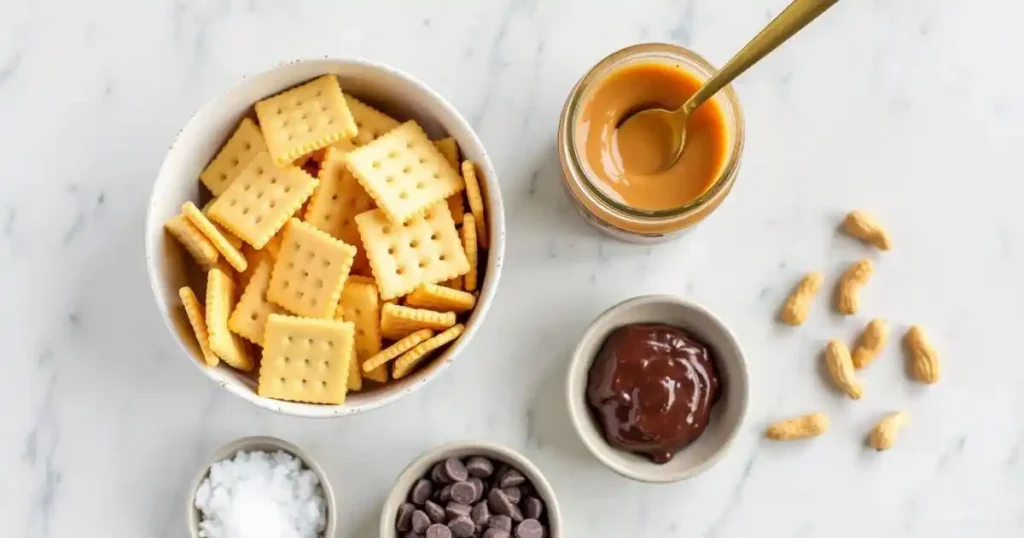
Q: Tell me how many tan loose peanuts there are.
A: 8